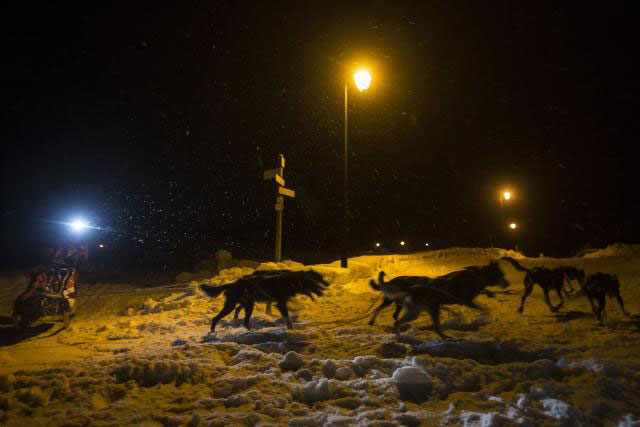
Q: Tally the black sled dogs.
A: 6